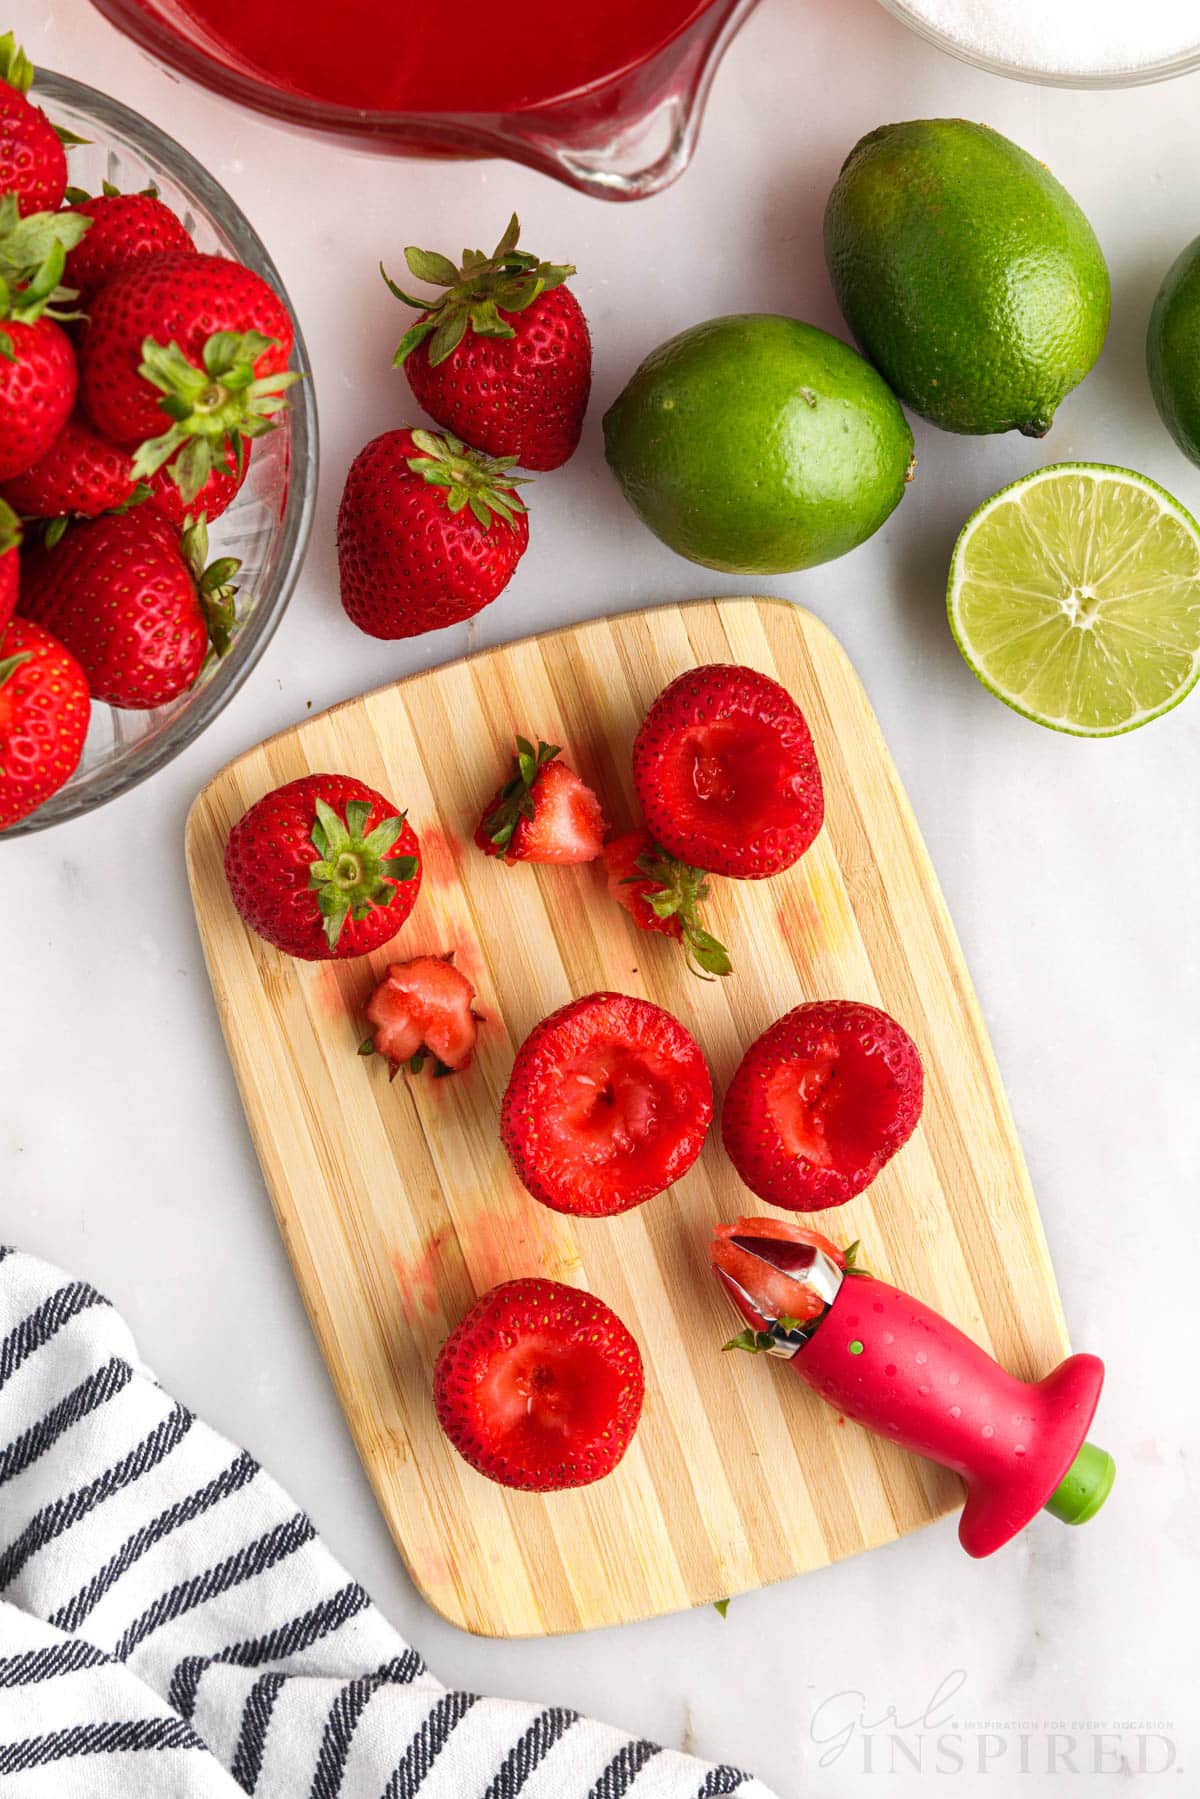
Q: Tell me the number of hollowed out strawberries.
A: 4